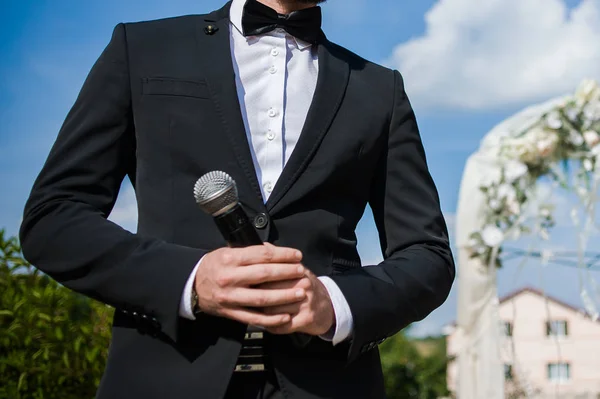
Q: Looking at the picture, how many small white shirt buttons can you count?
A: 5